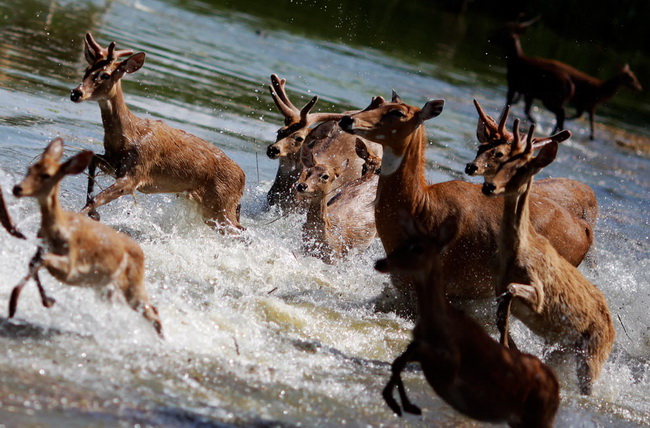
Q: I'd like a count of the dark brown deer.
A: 3